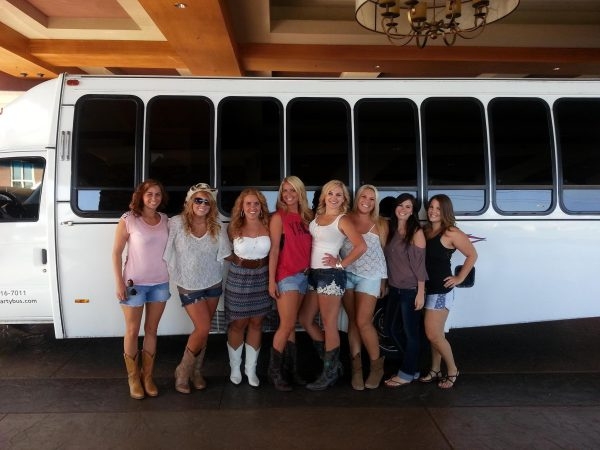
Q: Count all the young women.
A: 8